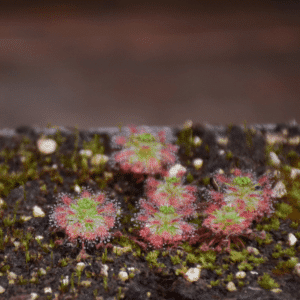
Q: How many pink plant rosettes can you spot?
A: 6